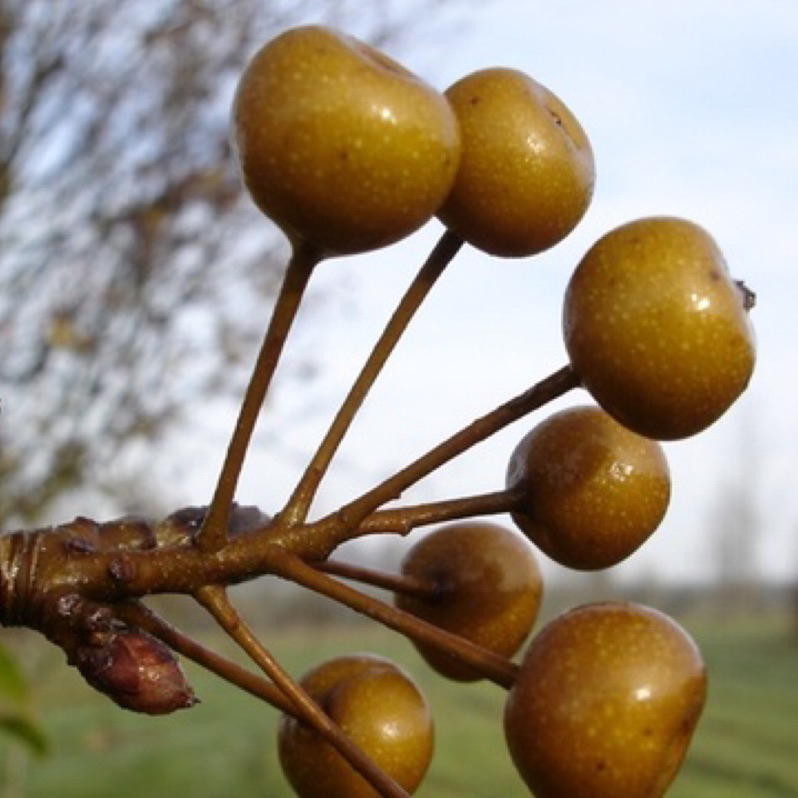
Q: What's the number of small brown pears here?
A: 7